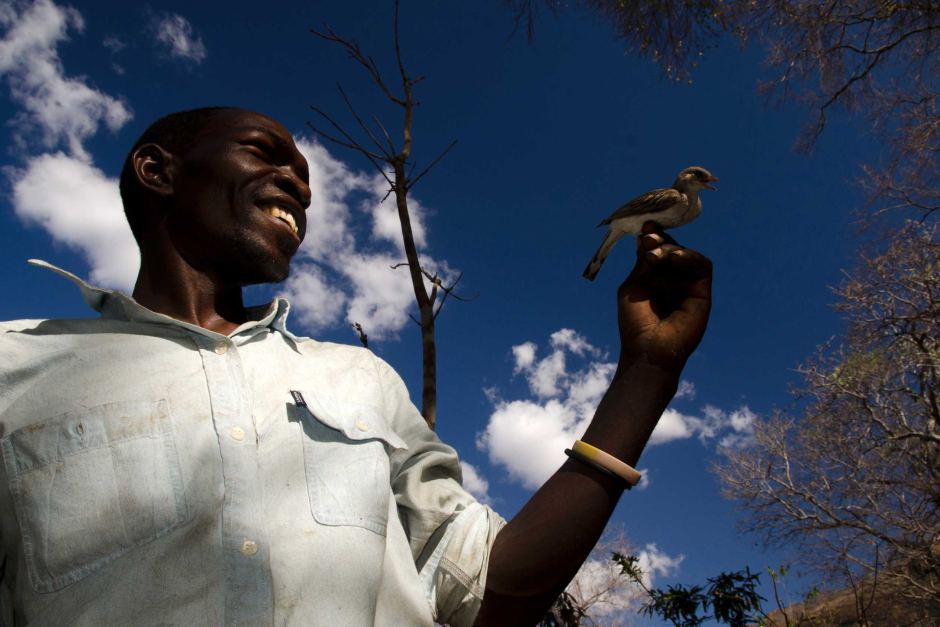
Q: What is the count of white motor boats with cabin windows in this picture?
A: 0